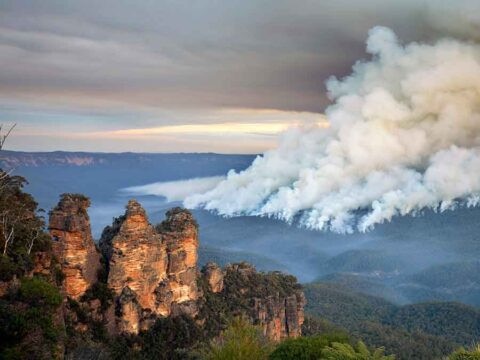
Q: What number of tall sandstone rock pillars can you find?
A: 3